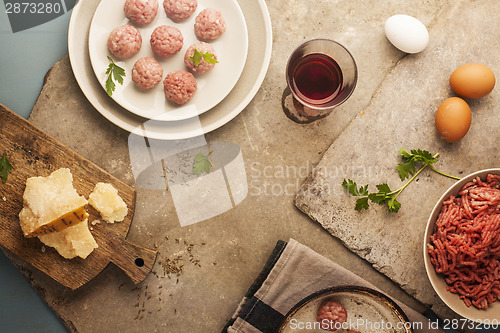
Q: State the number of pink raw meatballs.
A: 9